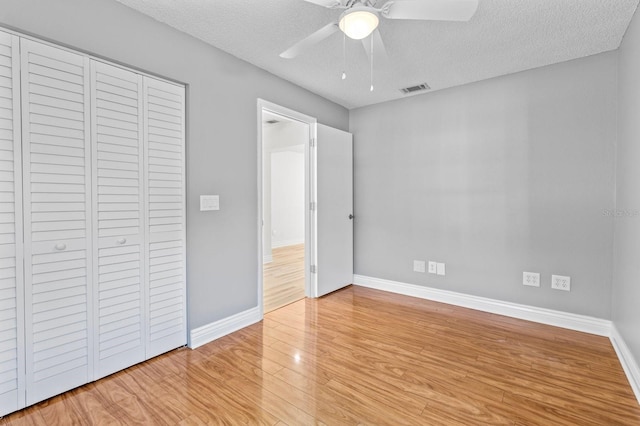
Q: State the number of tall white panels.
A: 4